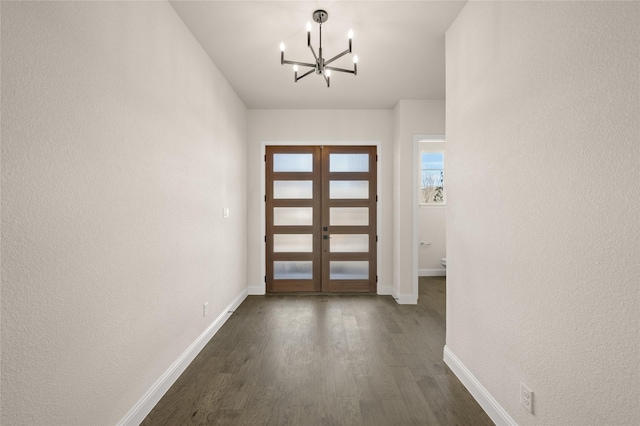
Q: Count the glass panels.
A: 10